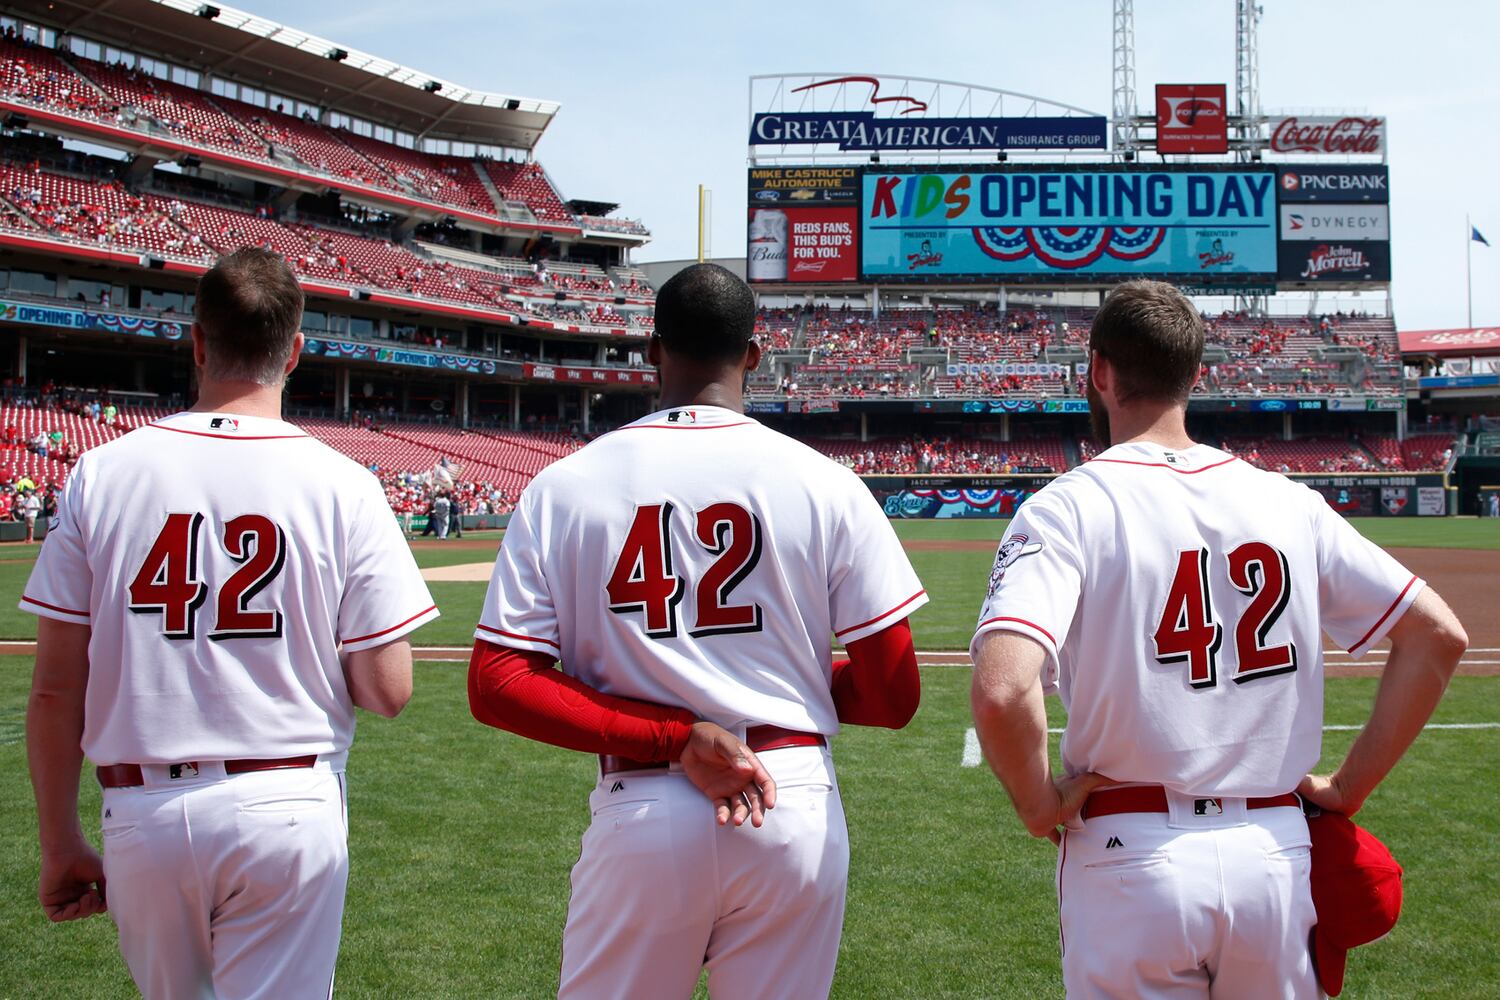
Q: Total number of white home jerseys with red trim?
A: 3